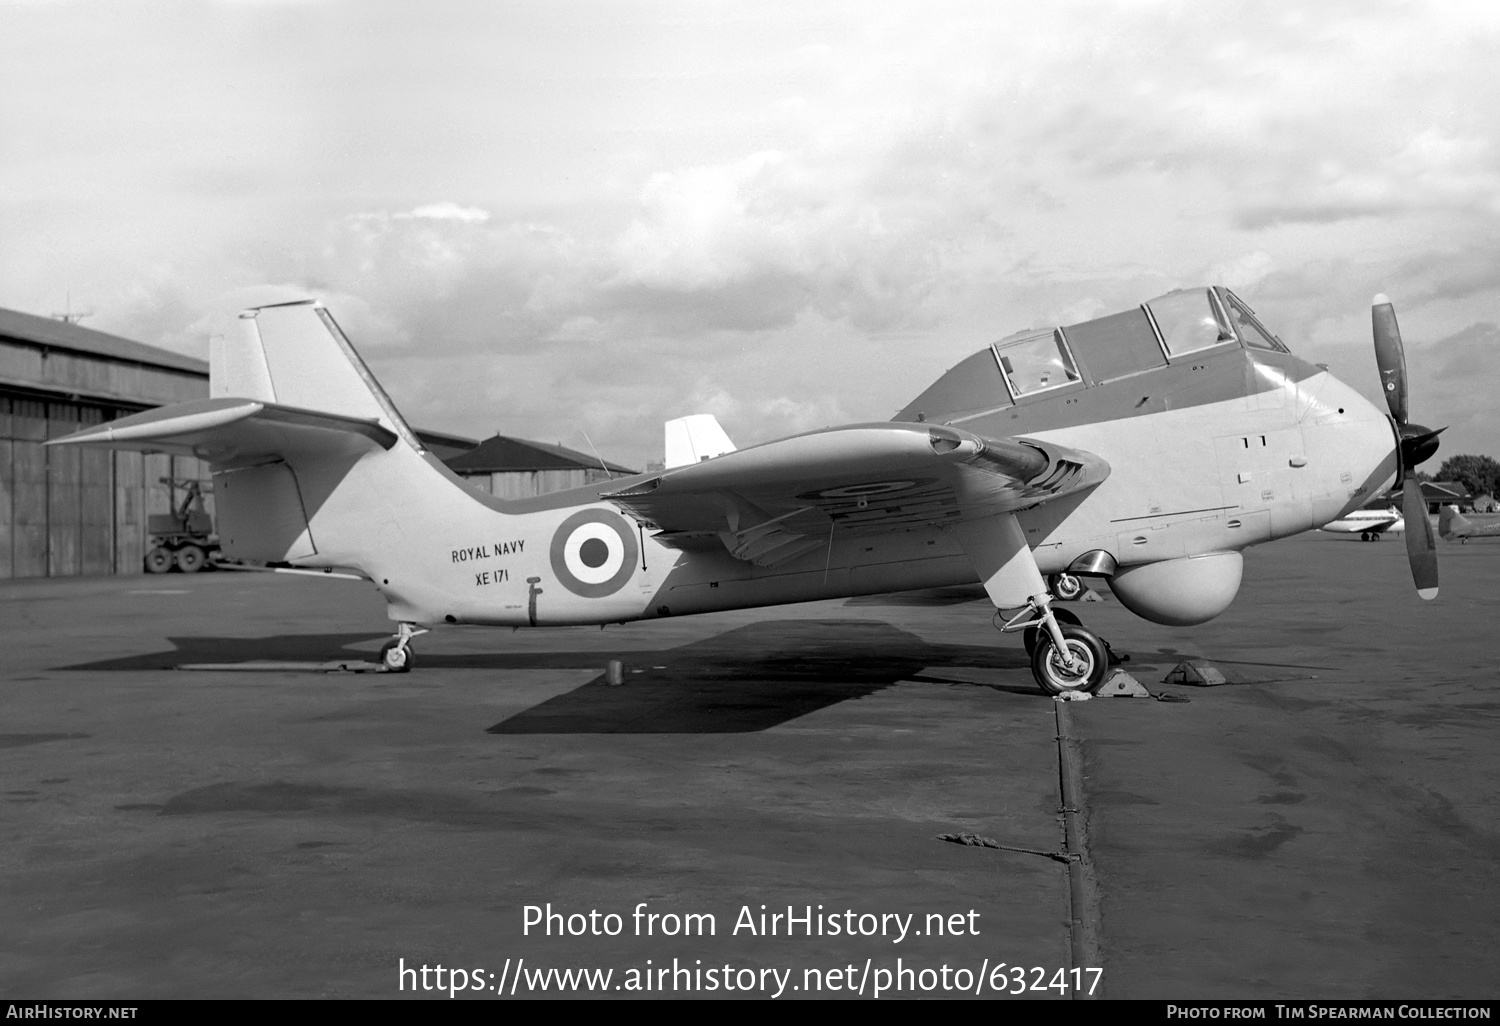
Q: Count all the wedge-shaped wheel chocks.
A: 3